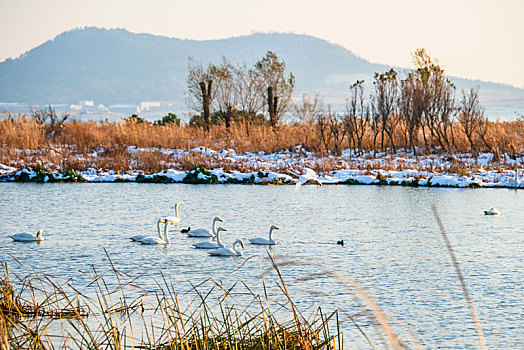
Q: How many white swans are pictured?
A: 10